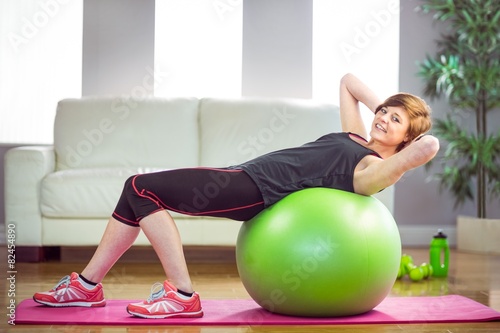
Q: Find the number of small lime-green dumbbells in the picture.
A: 2